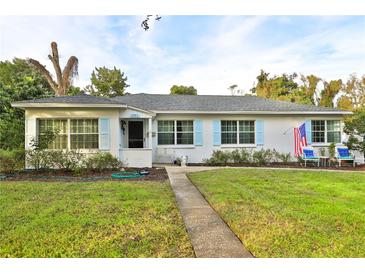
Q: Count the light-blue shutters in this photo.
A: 5